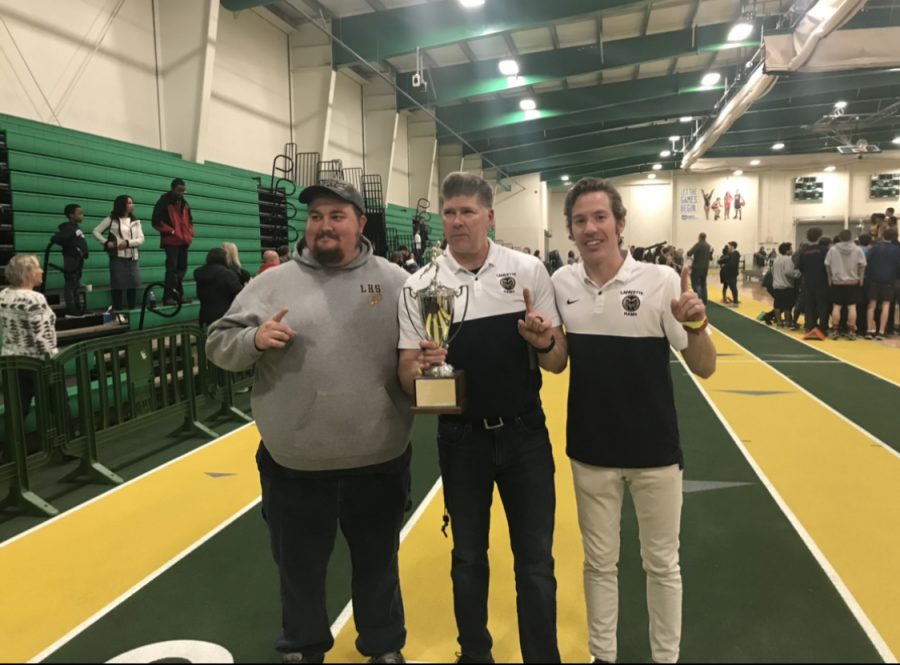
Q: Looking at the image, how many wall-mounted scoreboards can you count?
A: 2